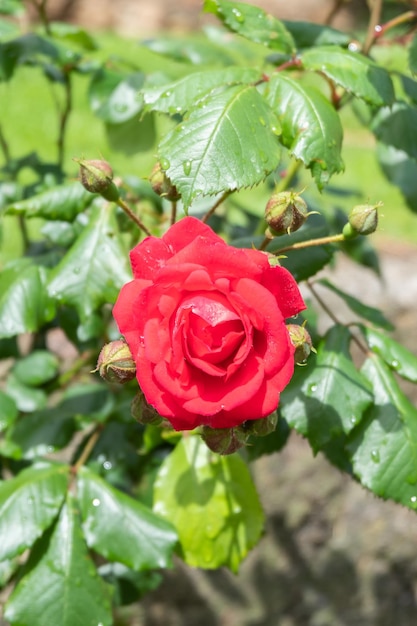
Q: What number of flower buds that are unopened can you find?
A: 9